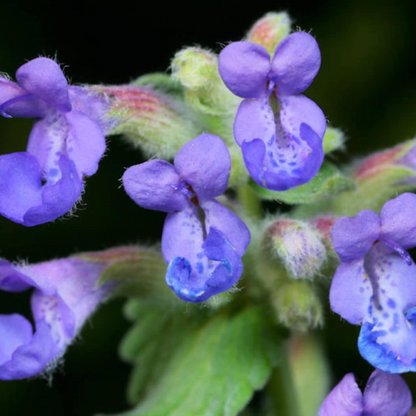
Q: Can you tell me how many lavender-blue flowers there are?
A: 6